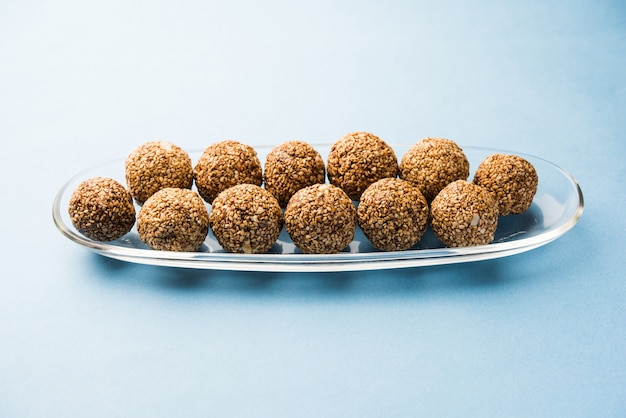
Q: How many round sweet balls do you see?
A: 12